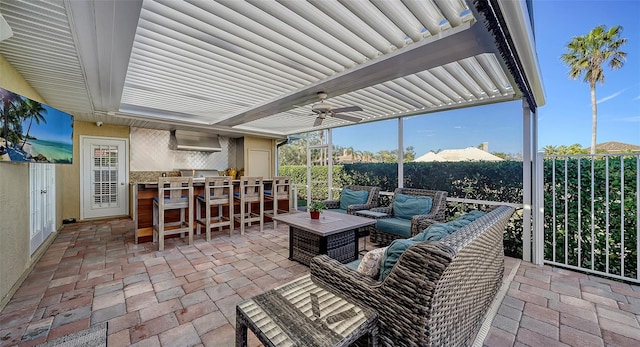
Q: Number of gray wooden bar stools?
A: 4